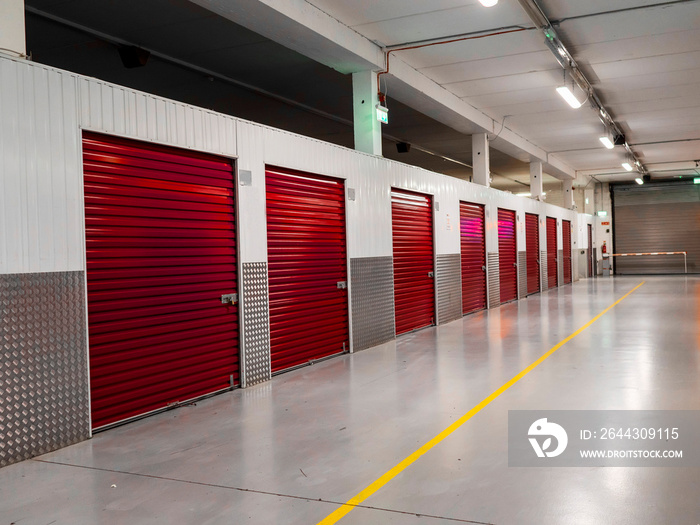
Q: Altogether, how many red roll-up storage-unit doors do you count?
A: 9